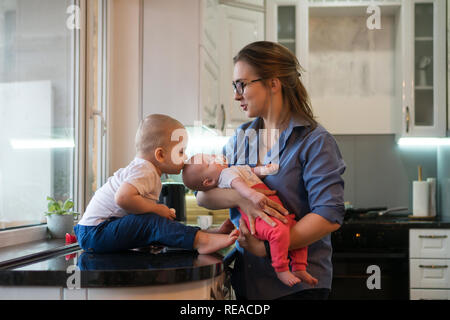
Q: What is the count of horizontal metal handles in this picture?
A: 2